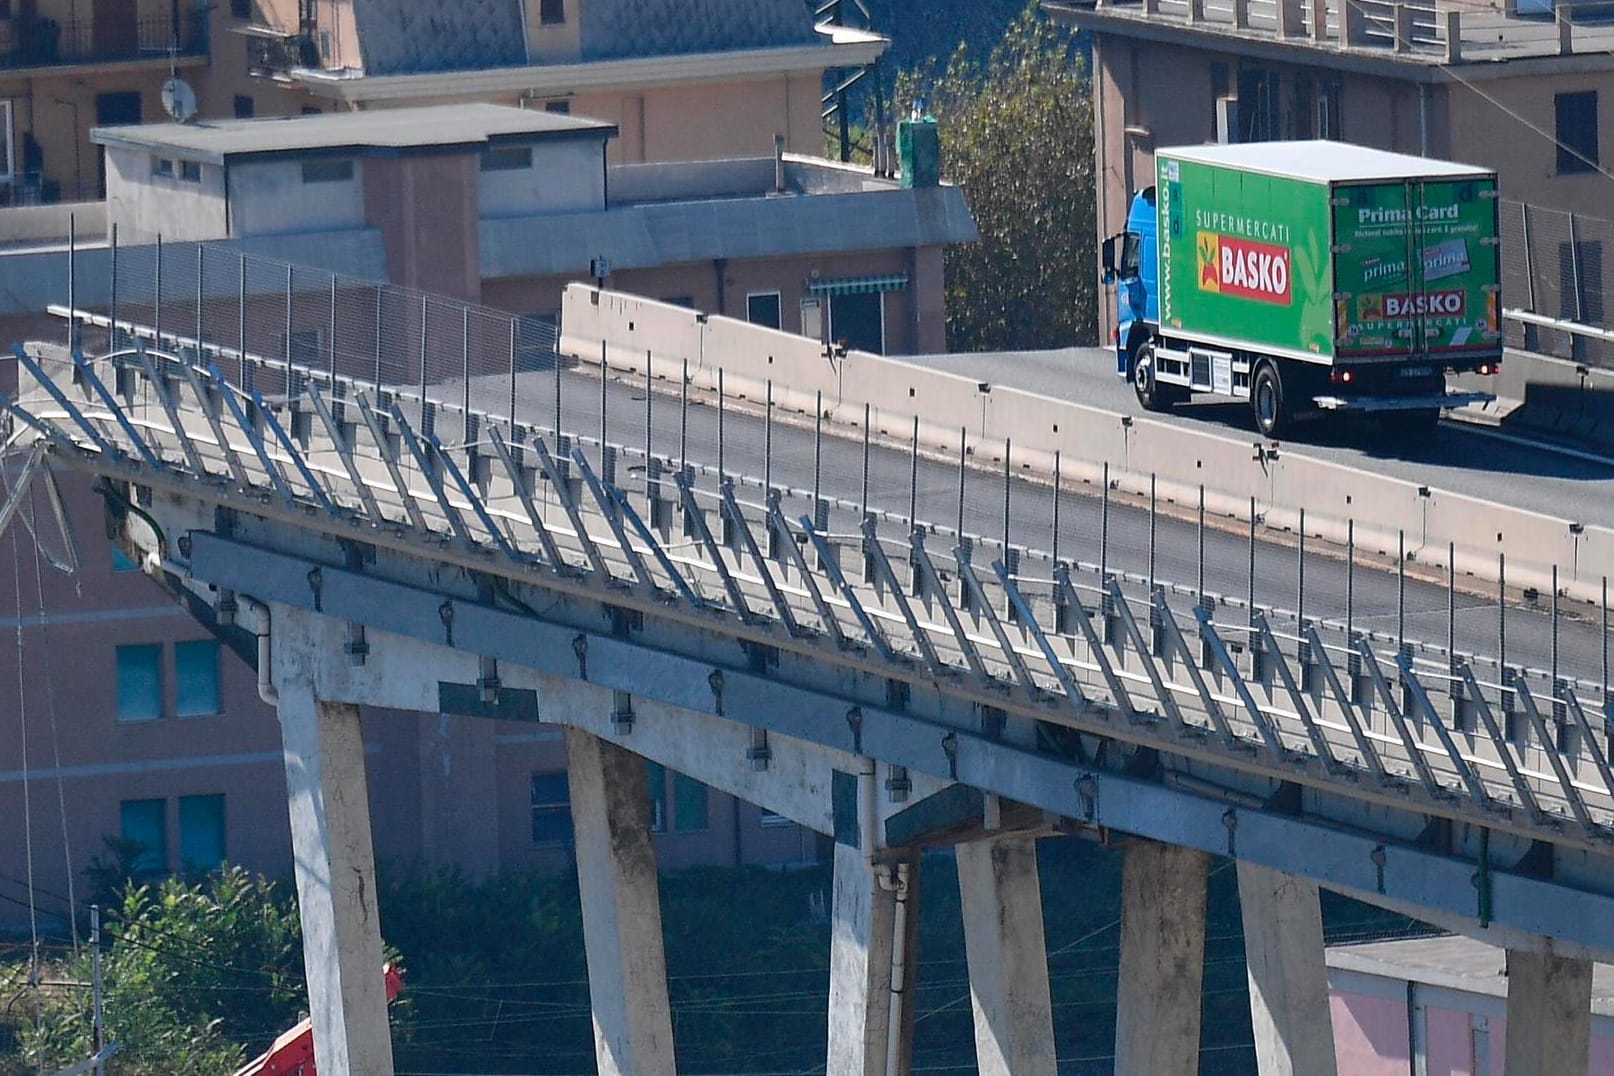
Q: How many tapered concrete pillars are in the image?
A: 7